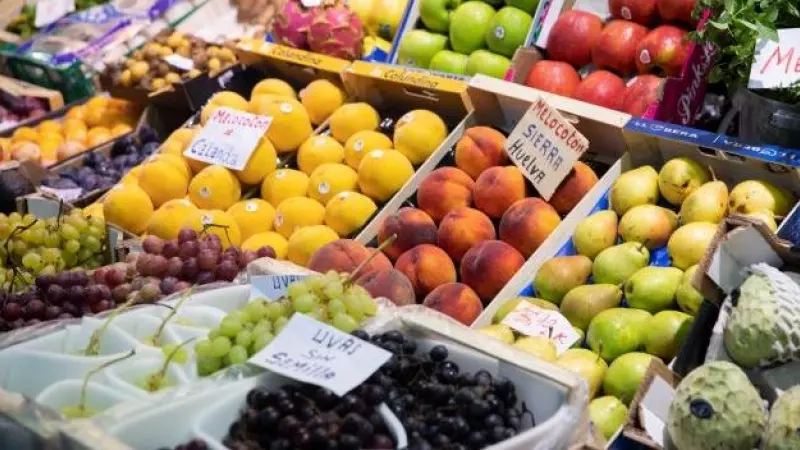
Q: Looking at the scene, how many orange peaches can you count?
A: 13